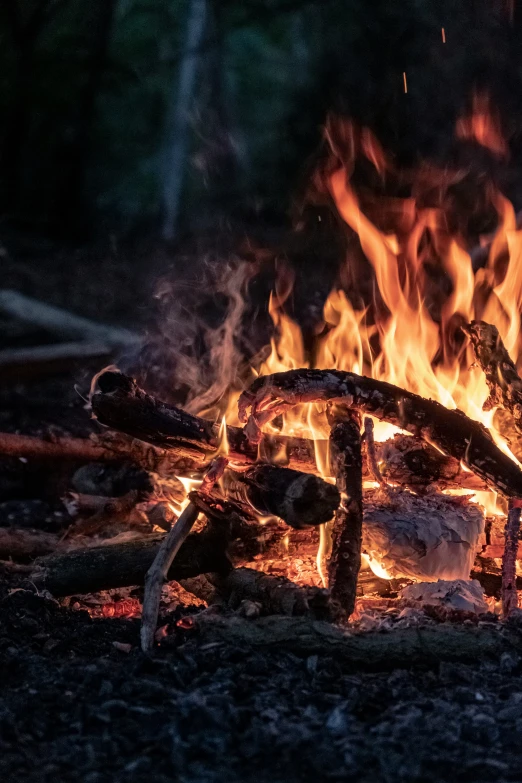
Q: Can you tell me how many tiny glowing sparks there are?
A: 2